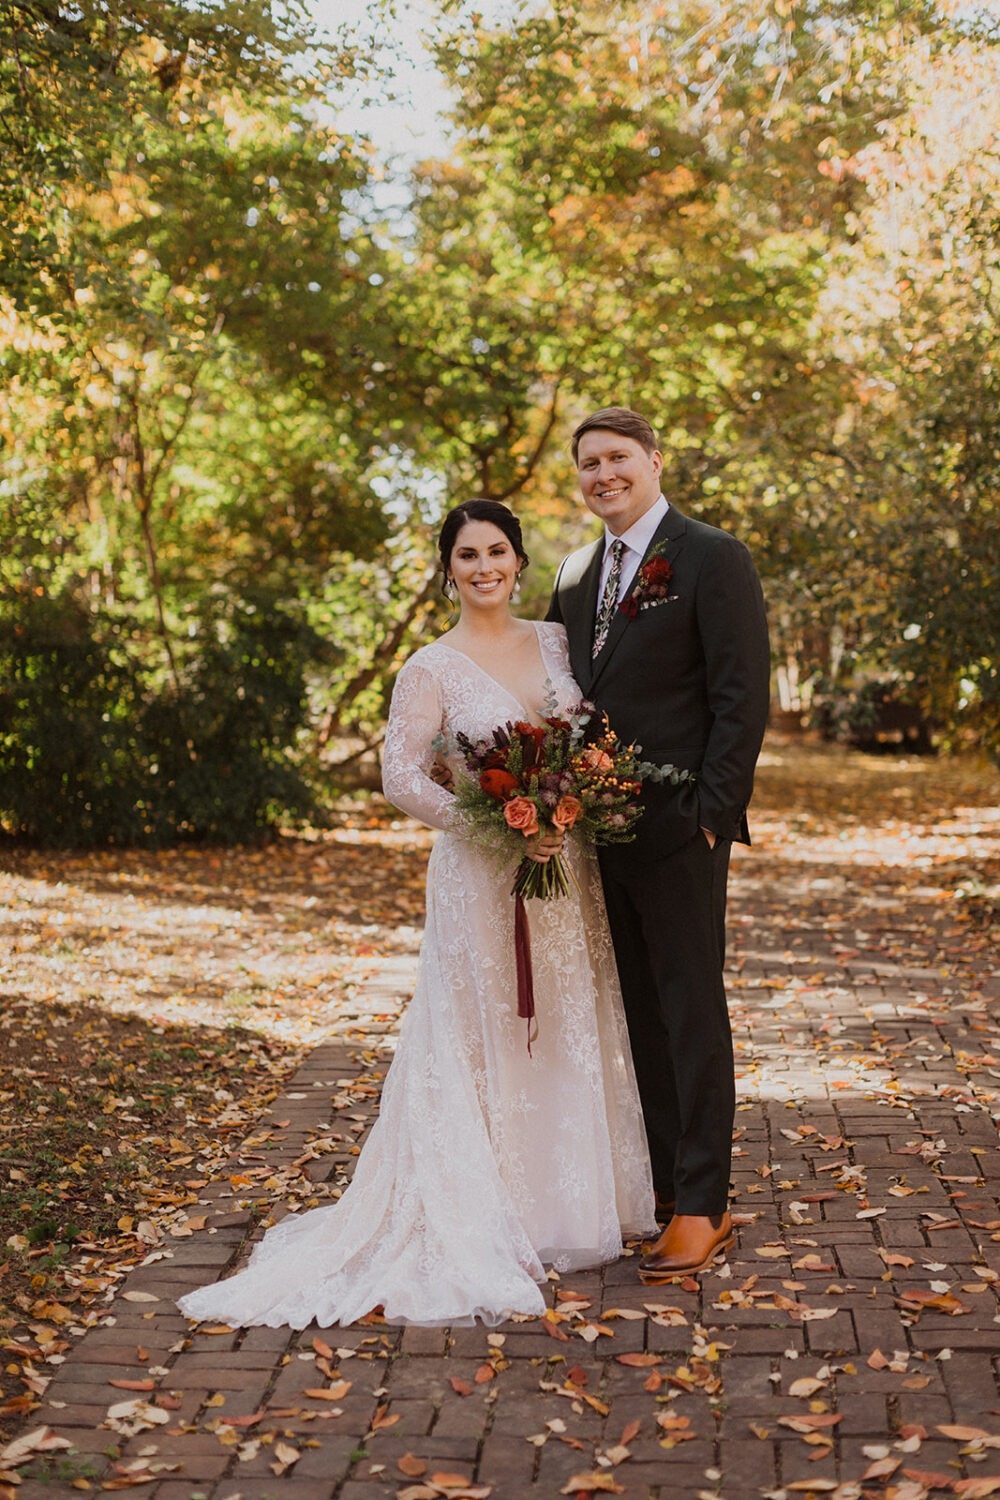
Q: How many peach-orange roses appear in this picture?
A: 3